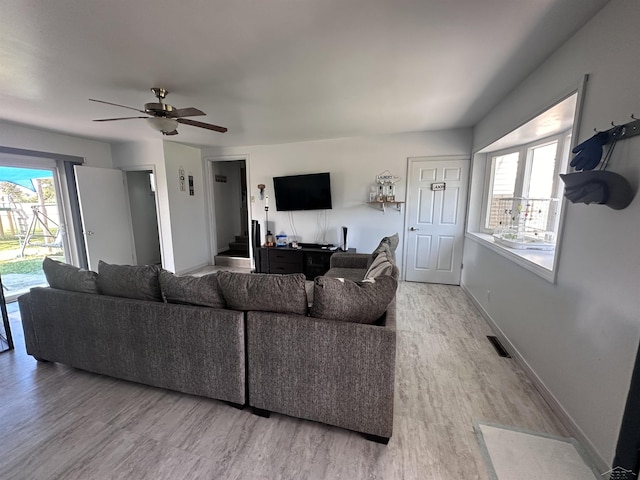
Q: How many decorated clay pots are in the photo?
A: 0